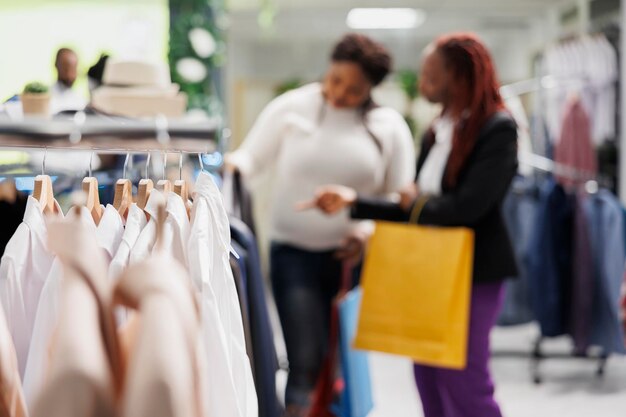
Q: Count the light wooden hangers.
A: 6